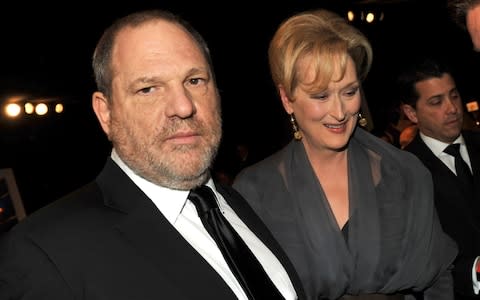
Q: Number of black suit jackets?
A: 2